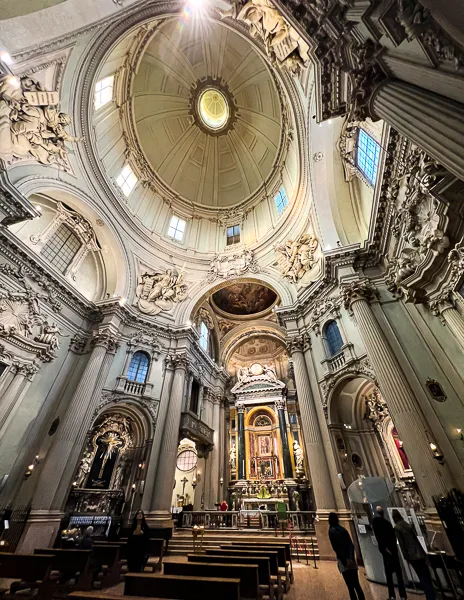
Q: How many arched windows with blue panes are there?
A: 2